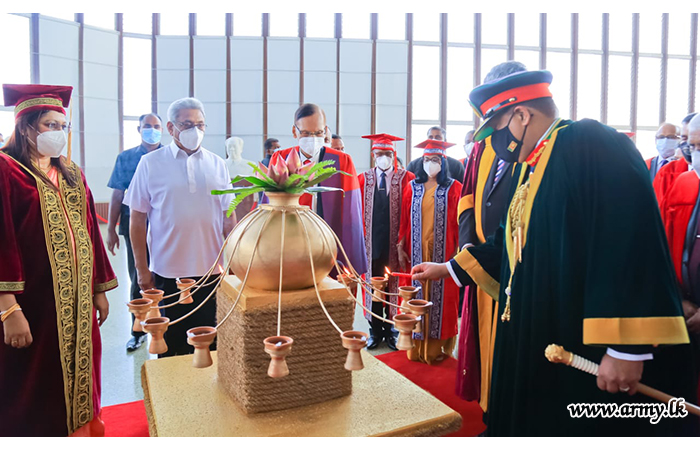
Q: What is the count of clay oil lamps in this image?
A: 12